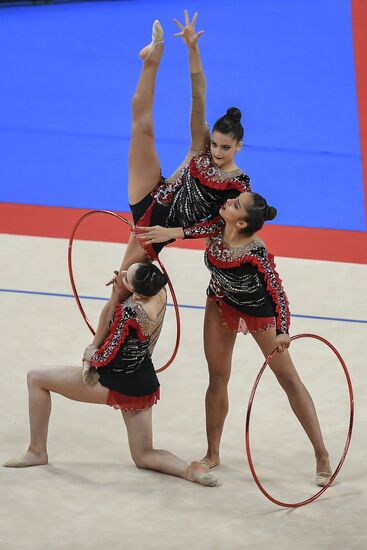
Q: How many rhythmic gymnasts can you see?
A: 3